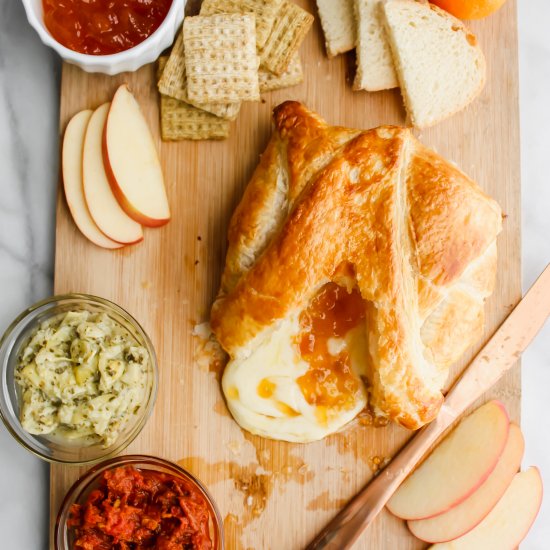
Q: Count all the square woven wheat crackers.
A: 6